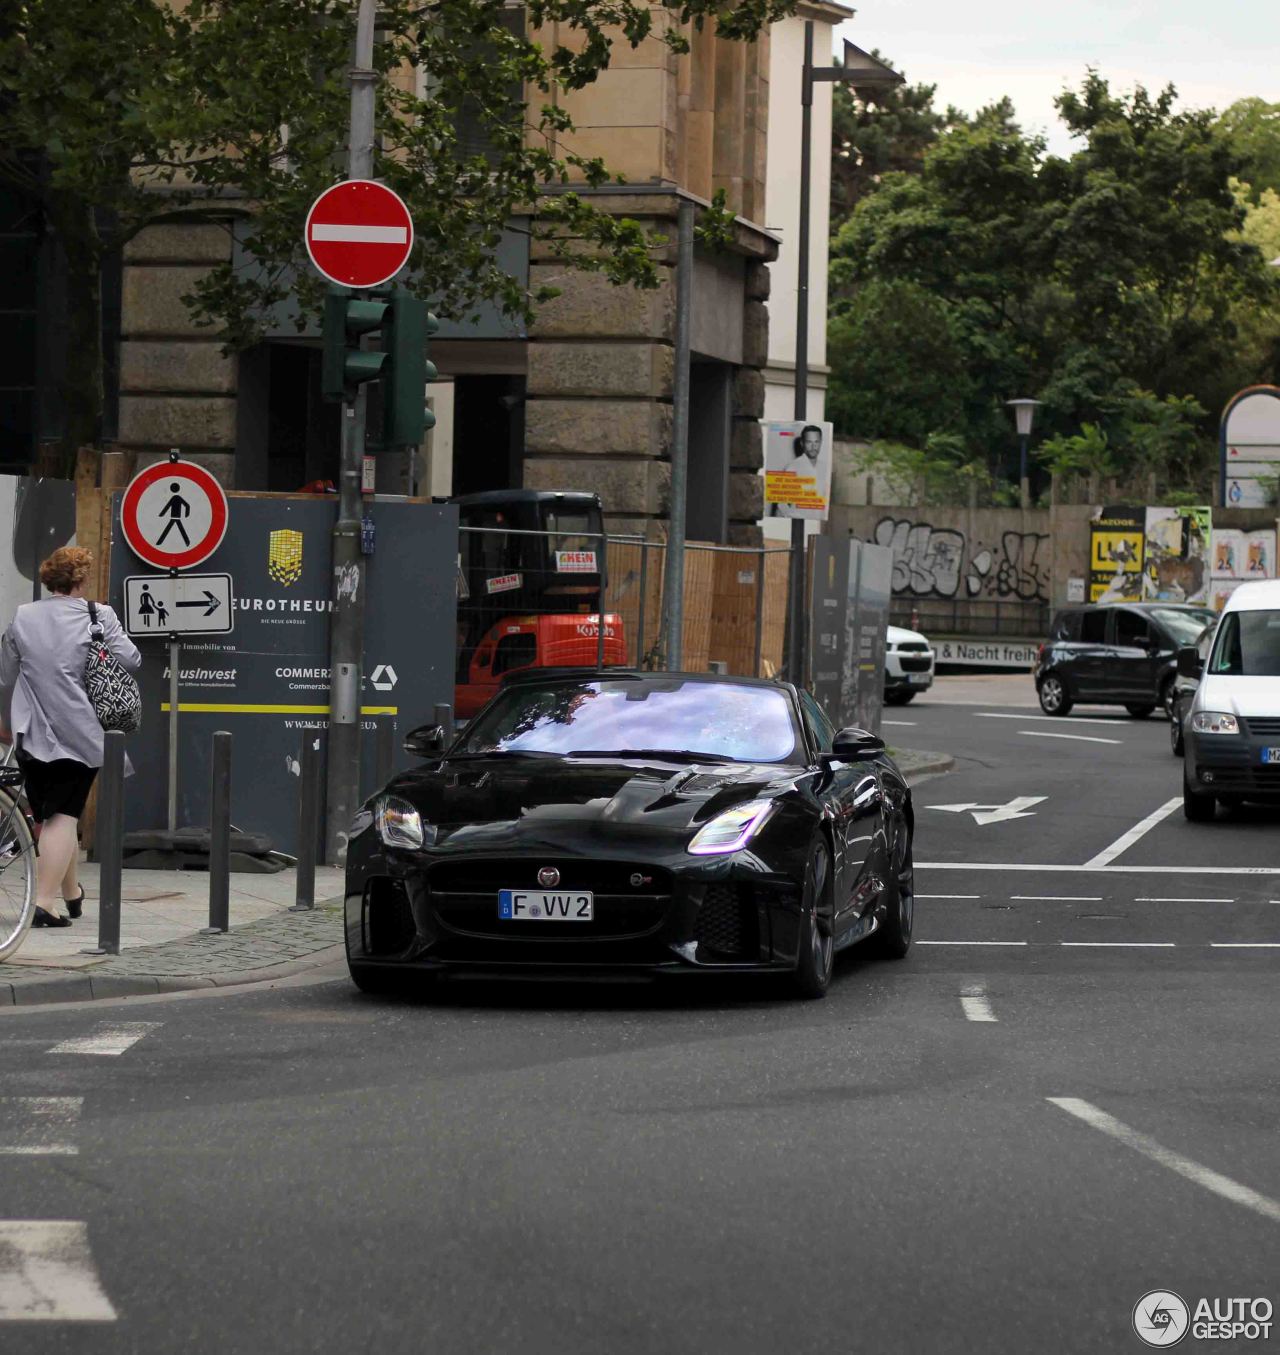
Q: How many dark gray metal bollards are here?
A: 5